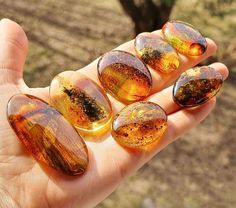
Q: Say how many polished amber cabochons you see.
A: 7